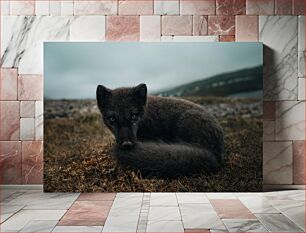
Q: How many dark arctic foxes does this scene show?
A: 1